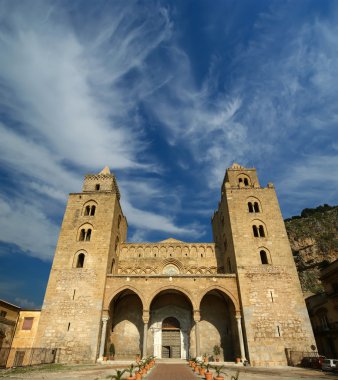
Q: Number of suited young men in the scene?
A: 0